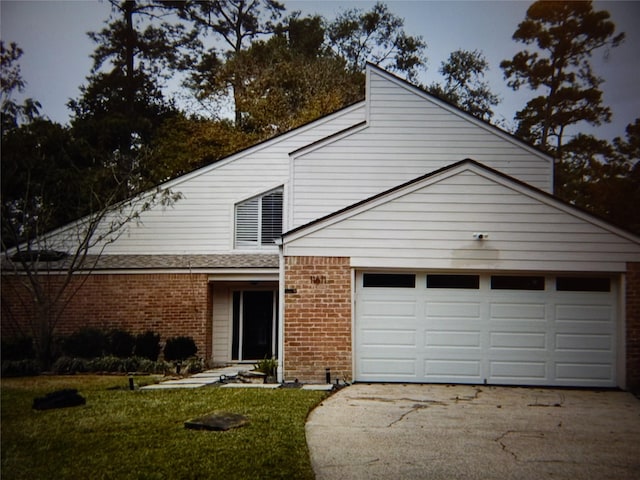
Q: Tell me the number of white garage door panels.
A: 12